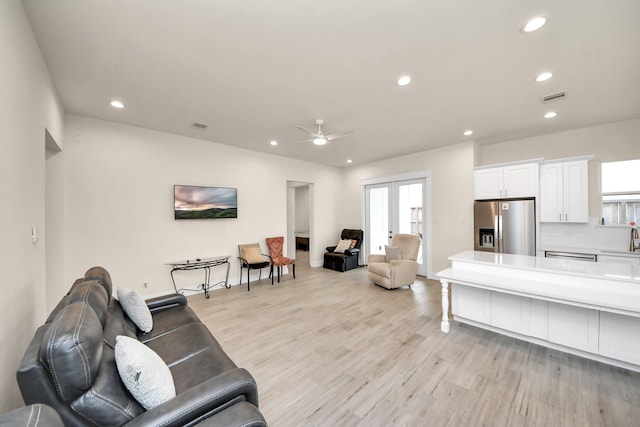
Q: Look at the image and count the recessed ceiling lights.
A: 8